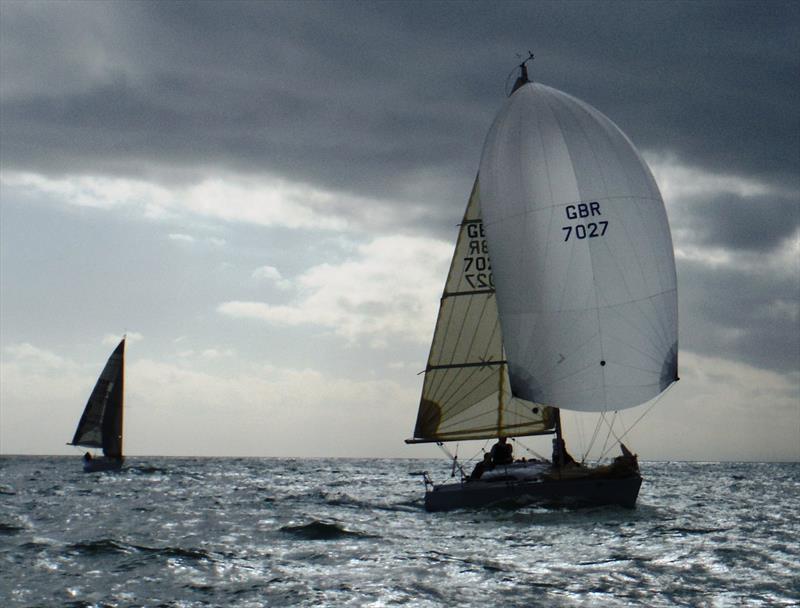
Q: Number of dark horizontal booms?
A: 2